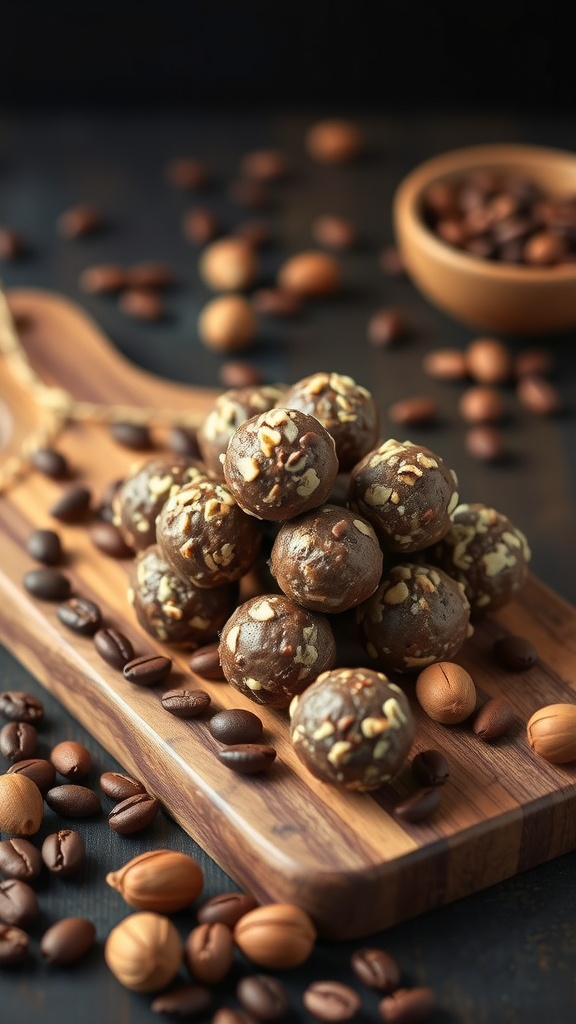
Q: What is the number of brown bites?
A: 12